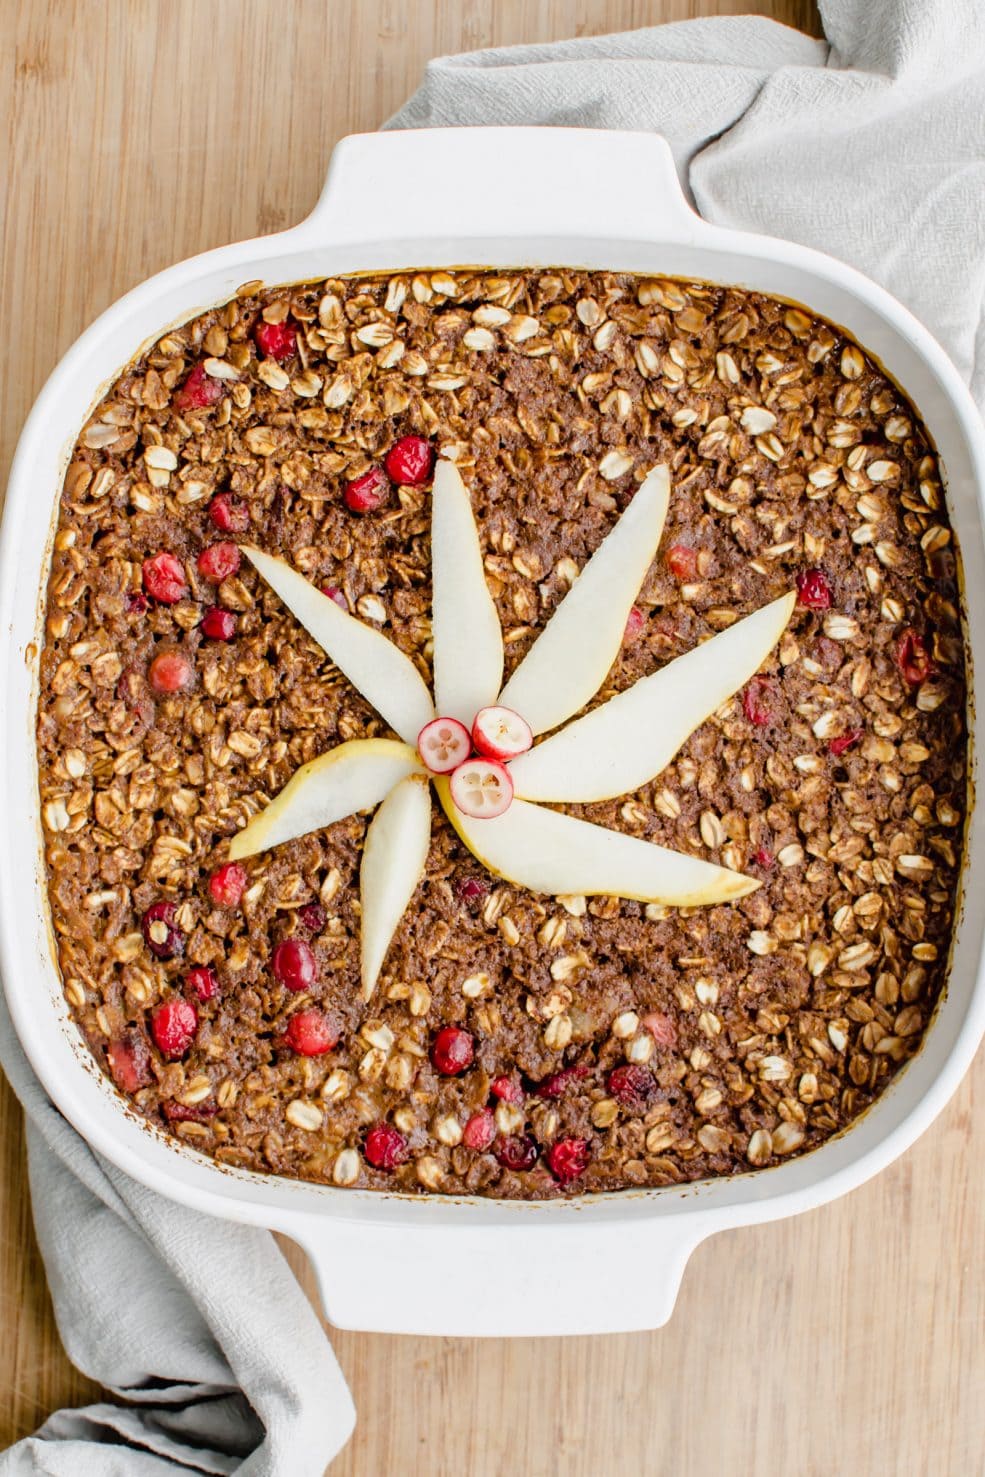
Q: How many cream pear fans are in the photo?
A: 7